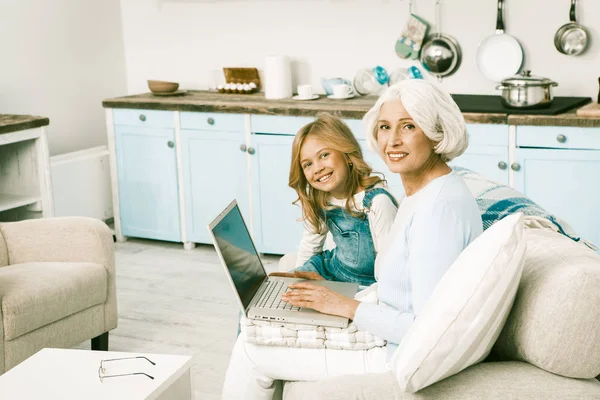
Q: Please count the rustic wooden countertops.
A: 2